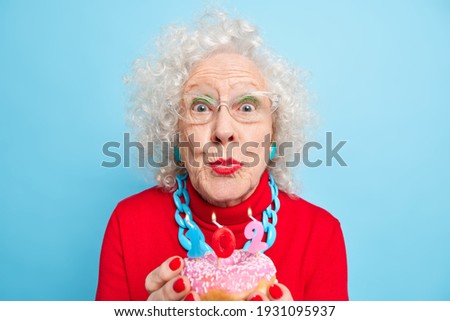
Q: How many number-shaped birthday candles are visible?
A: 3